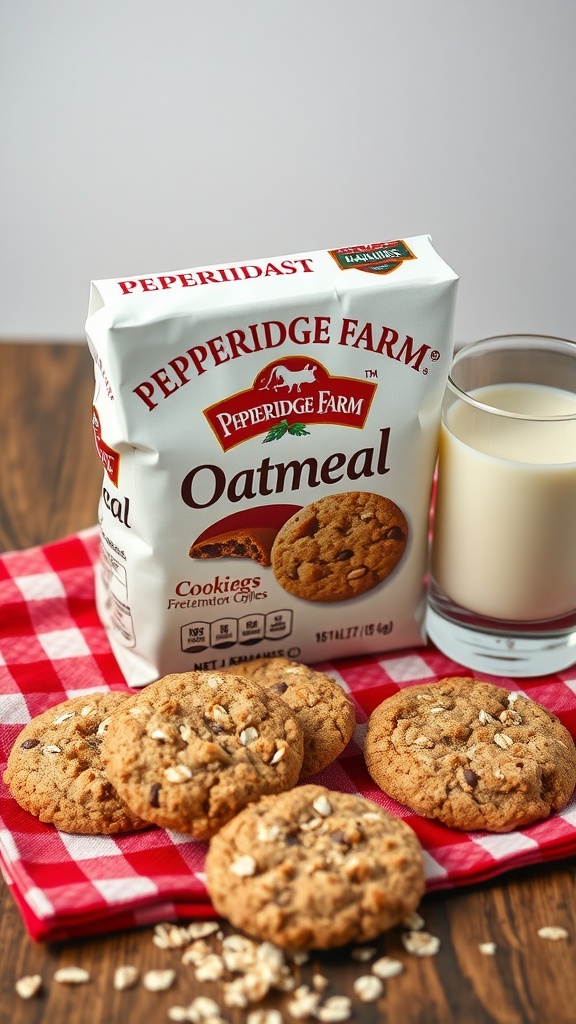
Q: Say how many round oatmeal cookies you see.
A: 5